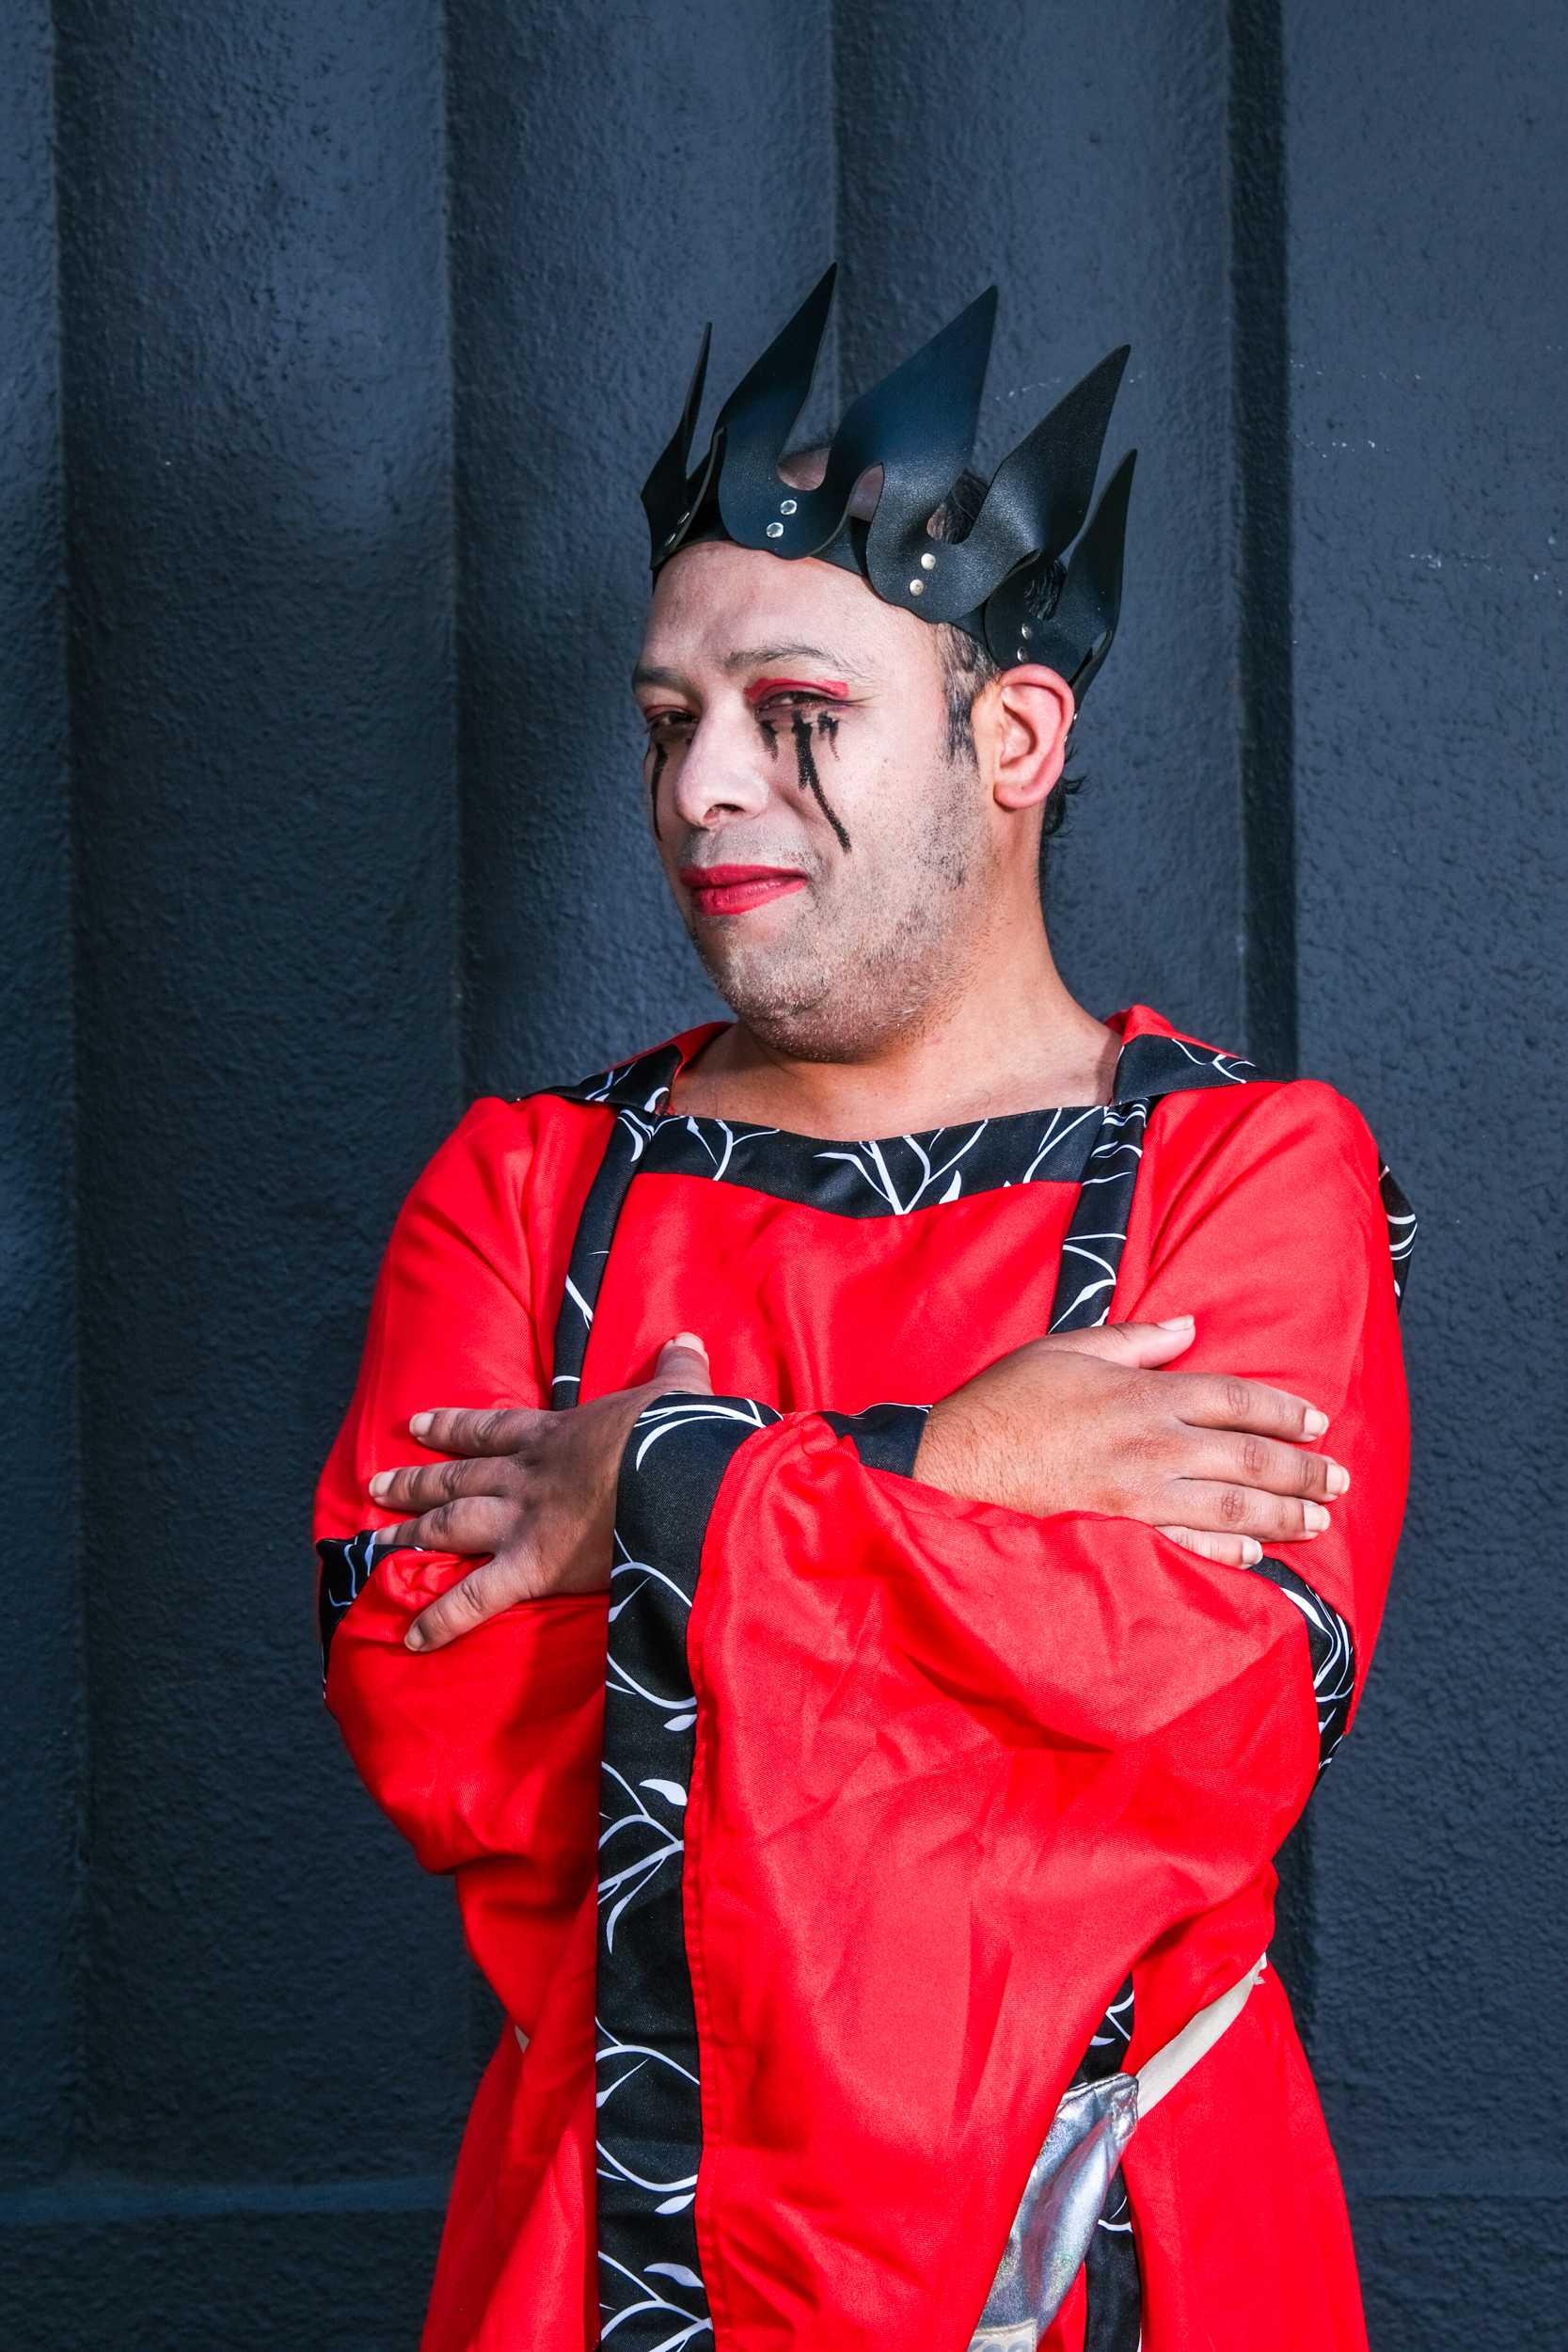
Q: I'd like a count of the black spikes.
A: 5